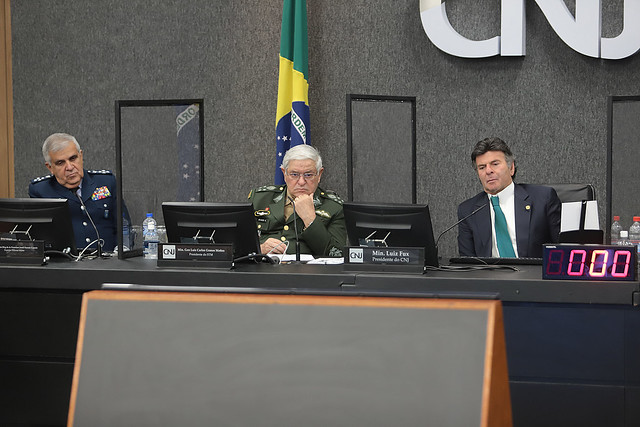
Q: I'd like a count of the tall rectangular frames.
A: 3